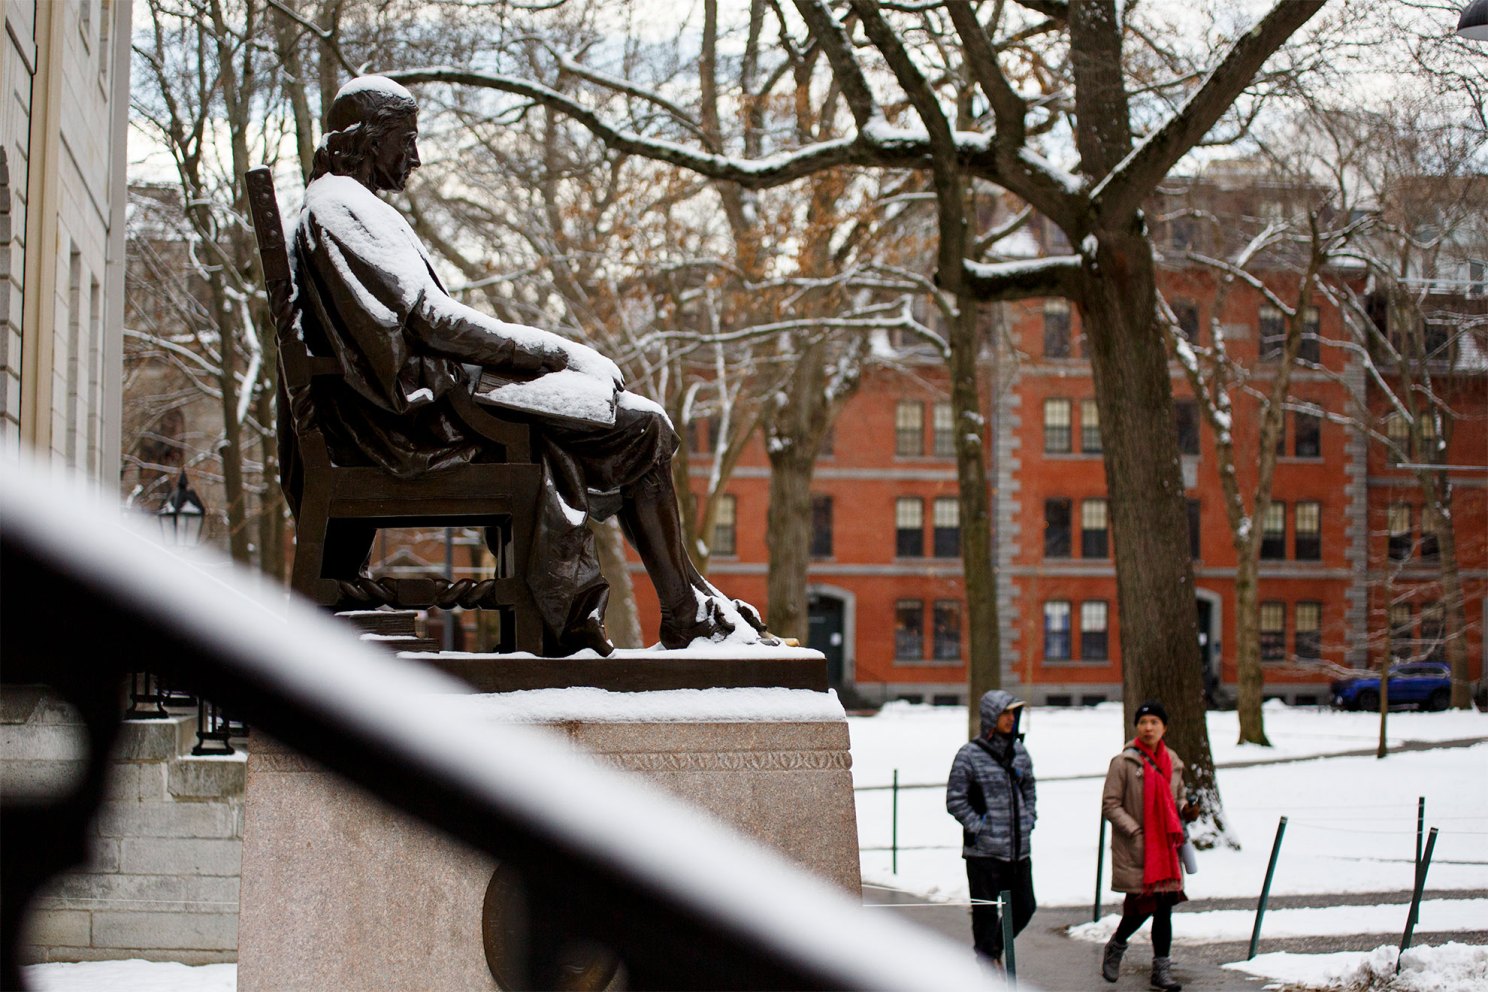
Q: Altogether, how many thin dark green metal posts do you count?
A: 6